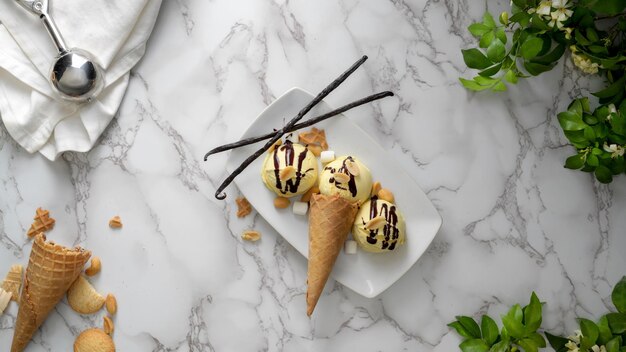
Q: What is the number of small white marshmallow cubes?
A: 3